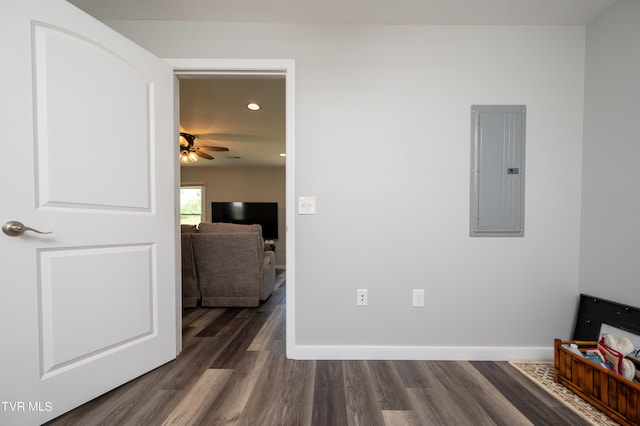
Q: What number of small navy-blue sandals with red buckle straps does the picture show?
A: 0